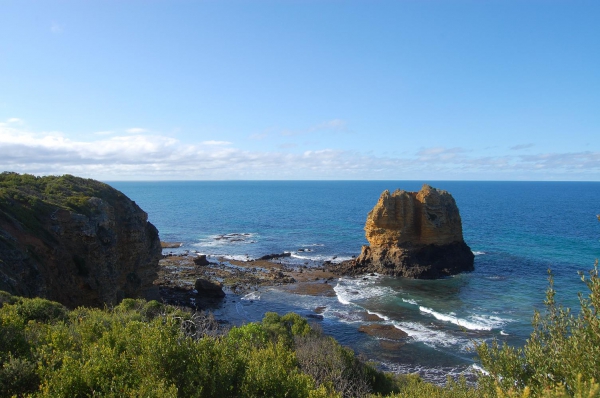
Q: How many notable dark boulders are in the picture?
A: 2